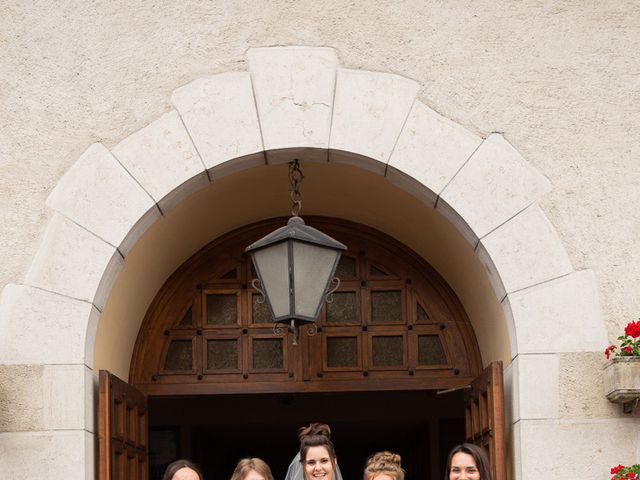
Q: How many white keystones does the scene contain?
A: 11